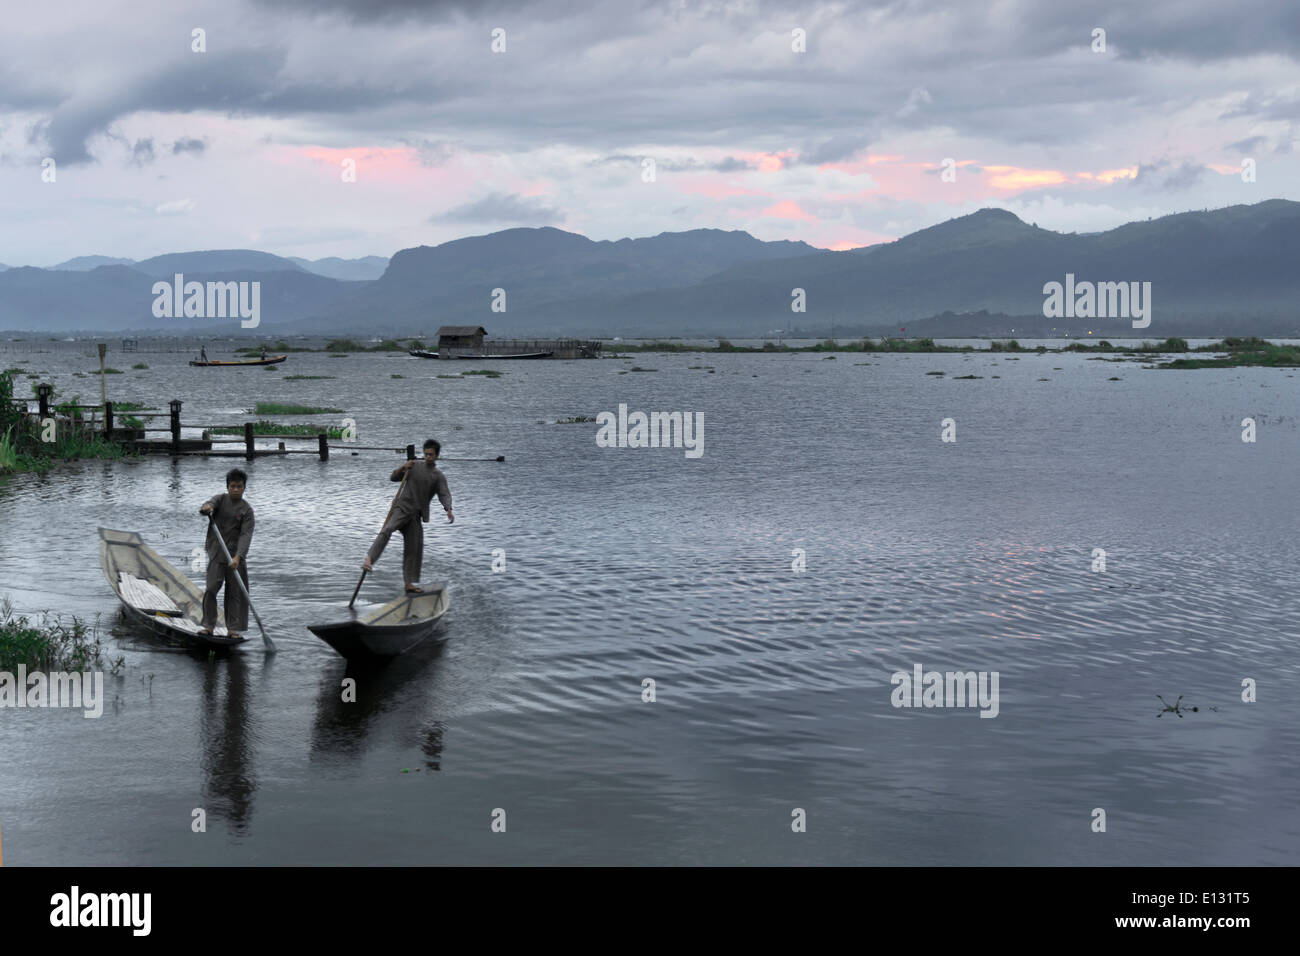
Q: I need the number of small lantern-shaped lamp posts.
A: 2